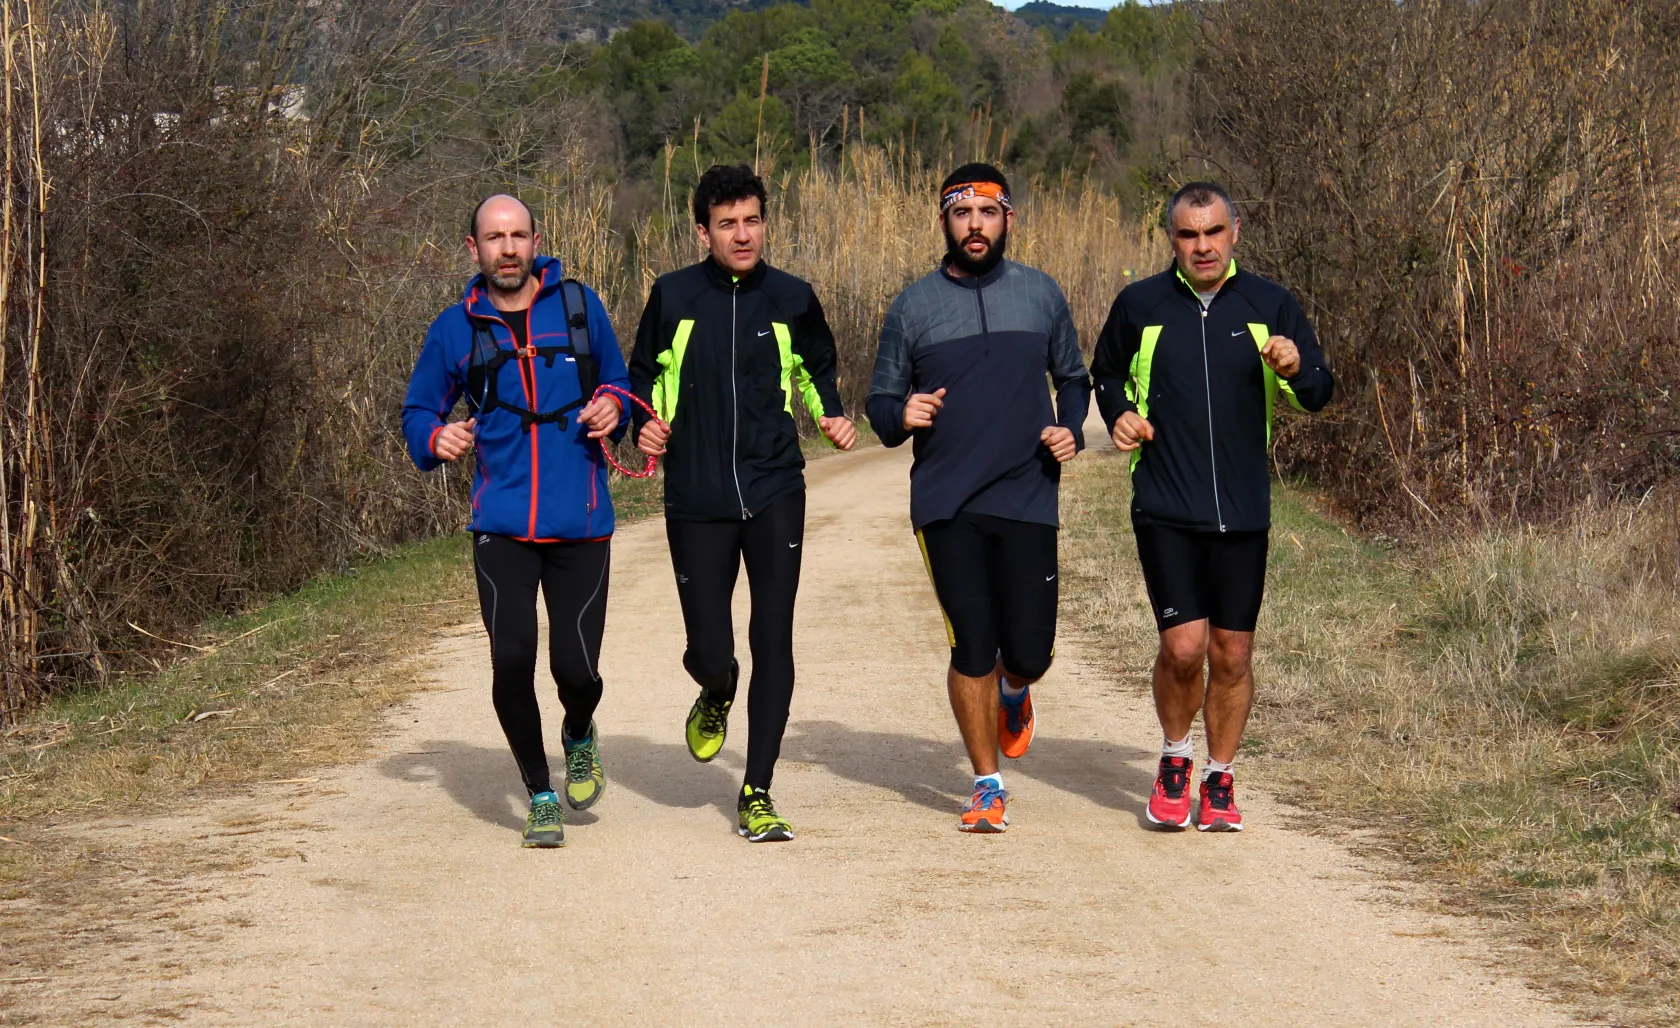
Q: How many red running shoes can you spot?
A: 2